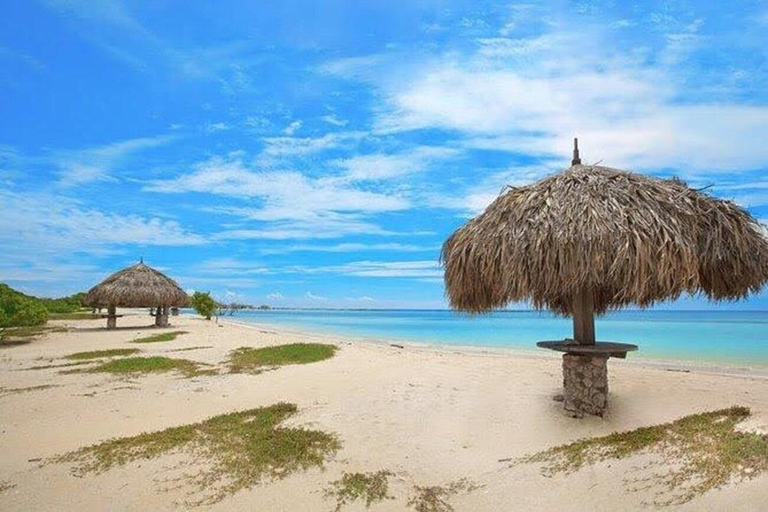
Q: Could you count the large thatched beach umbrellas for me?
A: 2